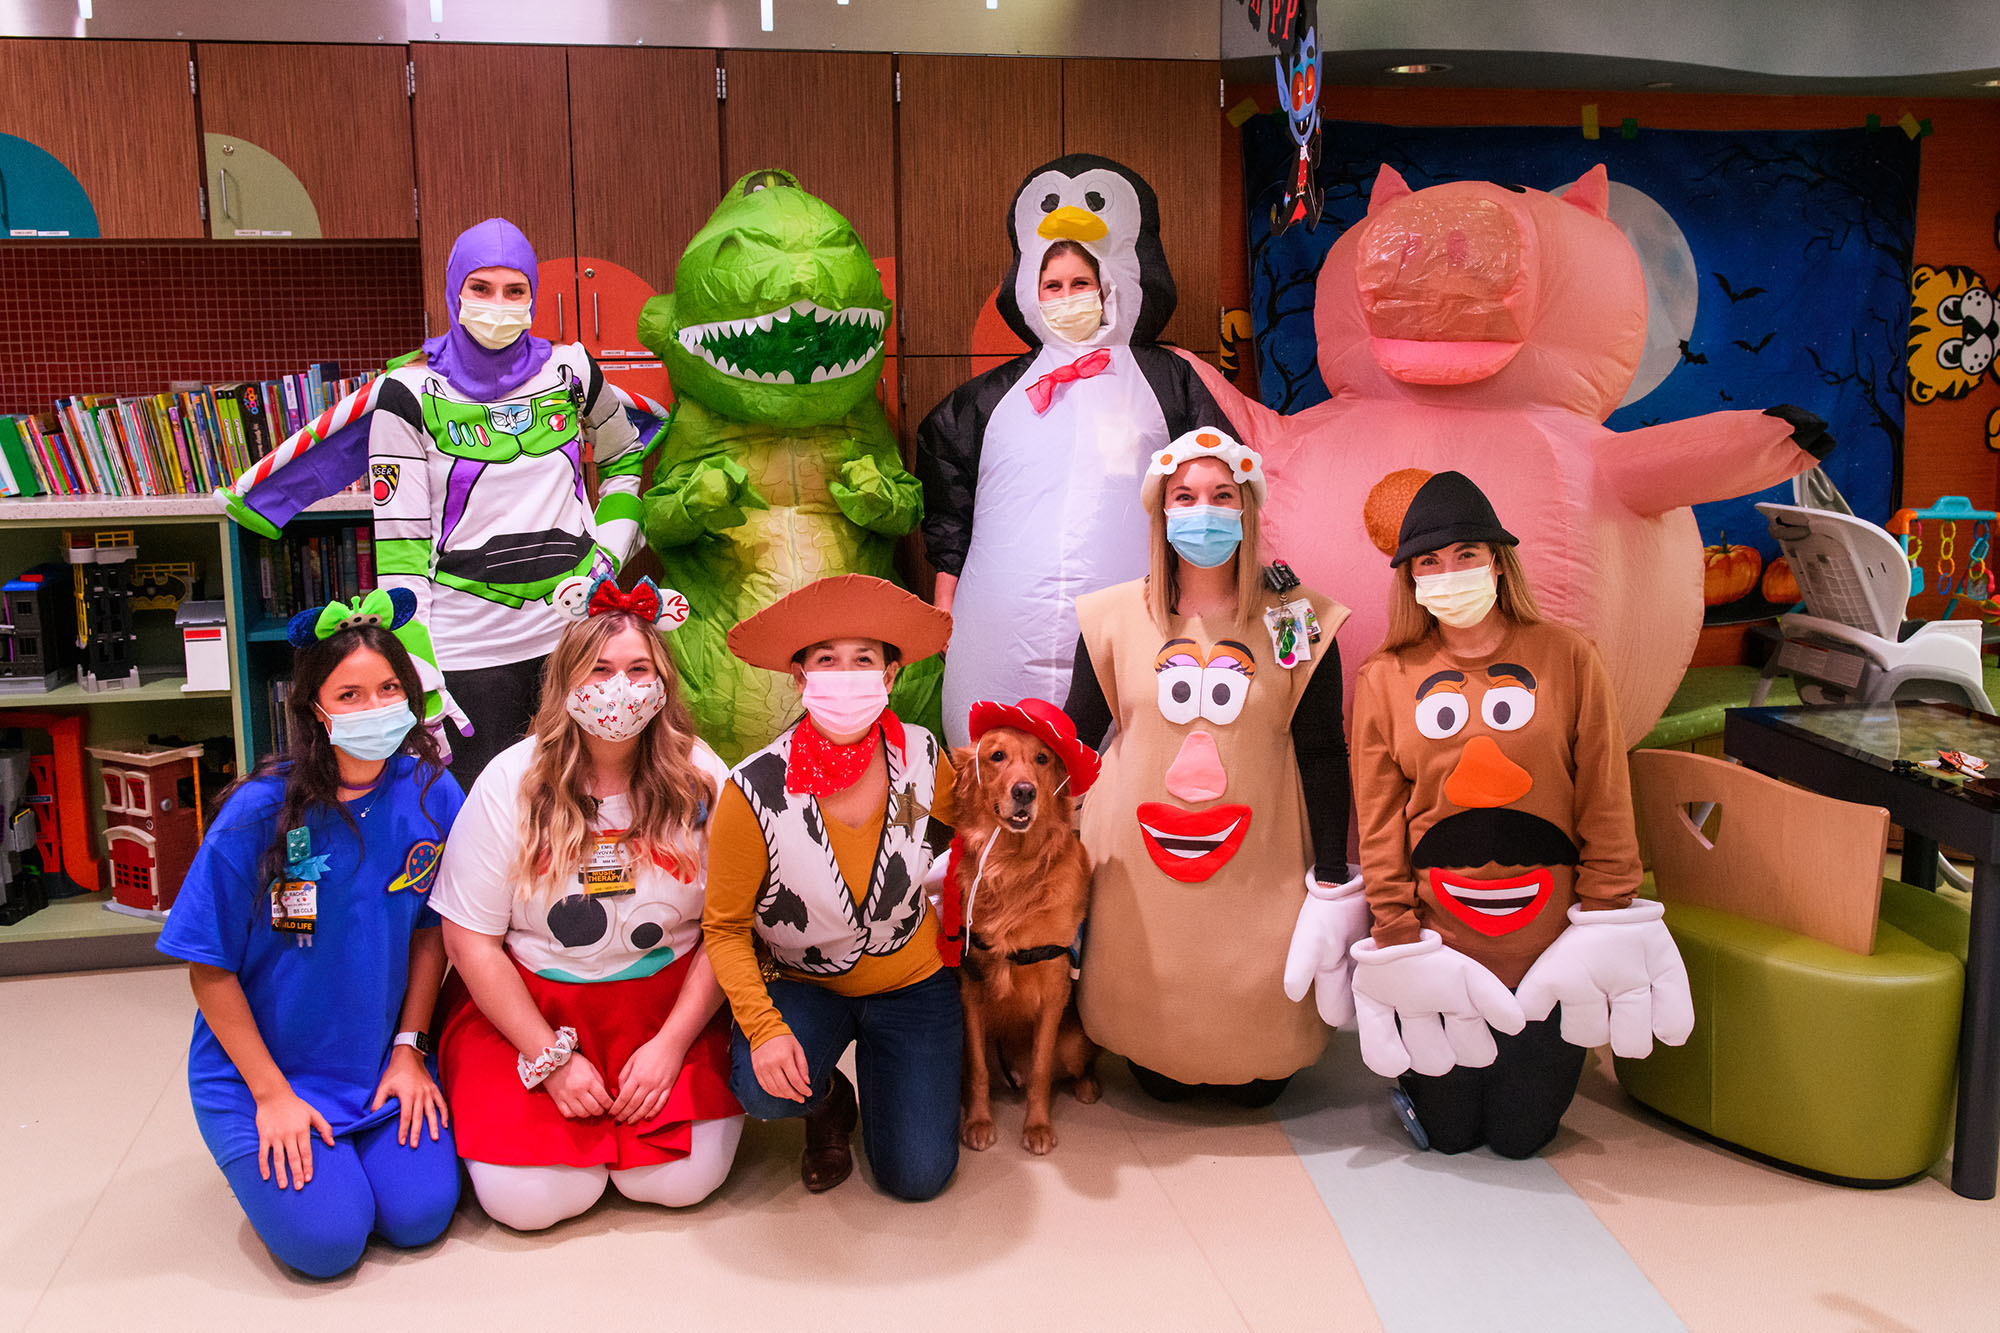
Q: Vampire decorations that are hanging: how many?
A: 1